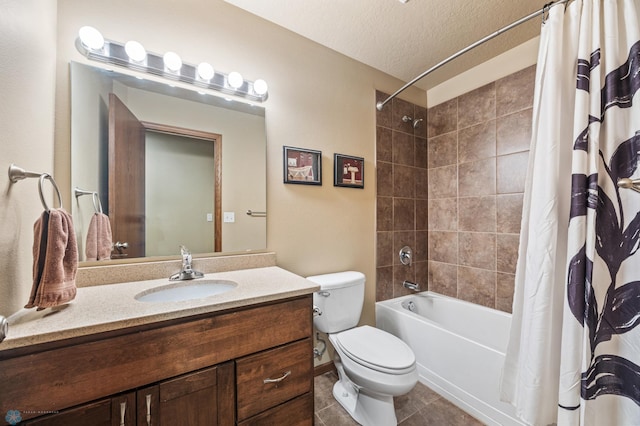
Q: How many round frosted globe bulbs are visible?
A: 6